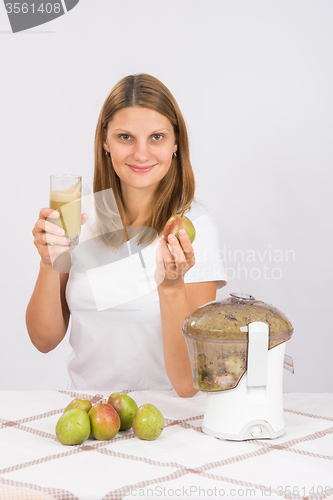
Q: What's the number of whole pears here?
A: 6